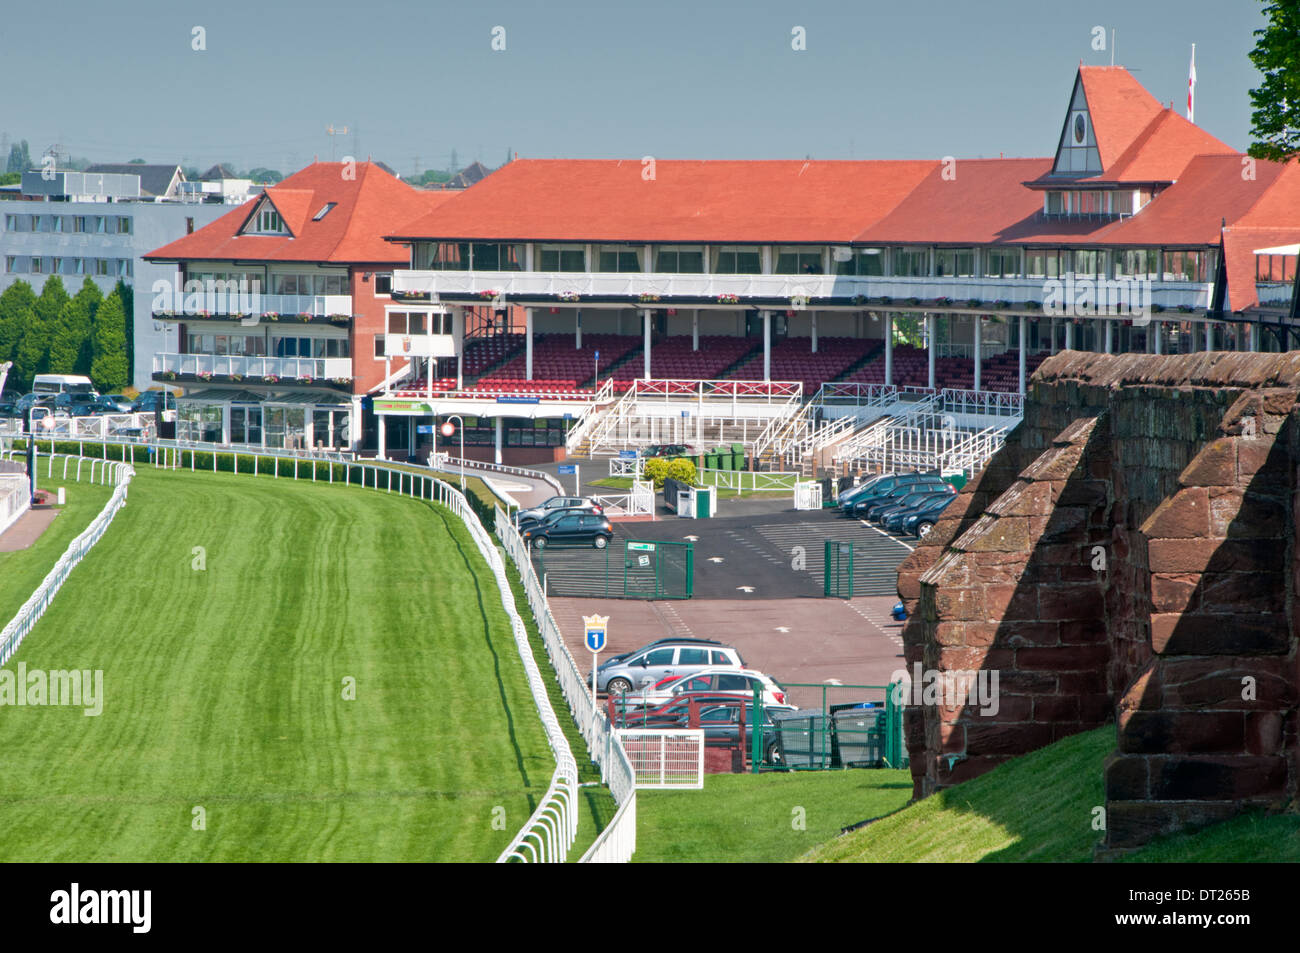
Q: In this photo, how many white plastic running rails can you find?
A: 2